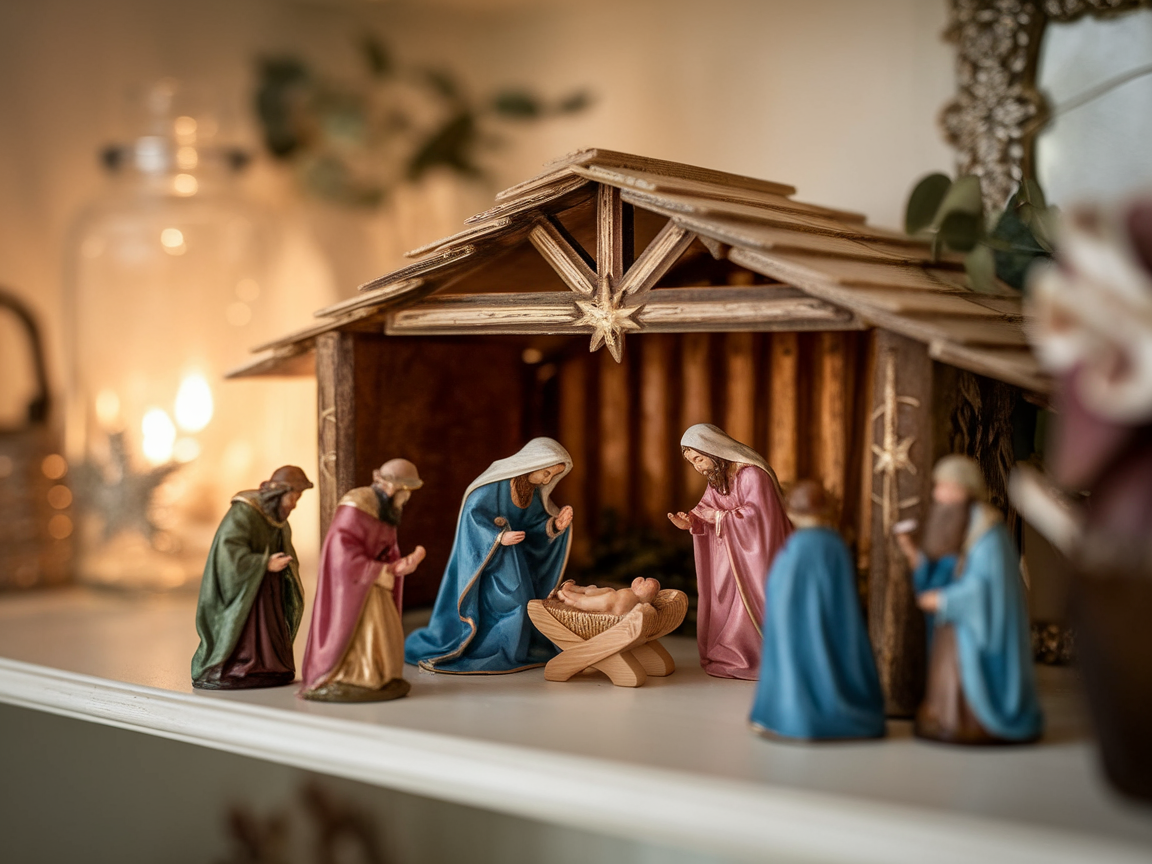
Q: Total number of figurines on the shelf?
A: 7